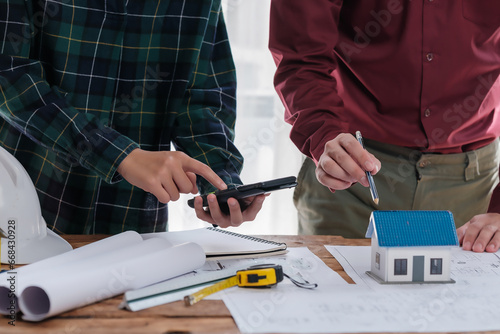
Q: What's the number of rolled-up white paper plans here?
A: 3